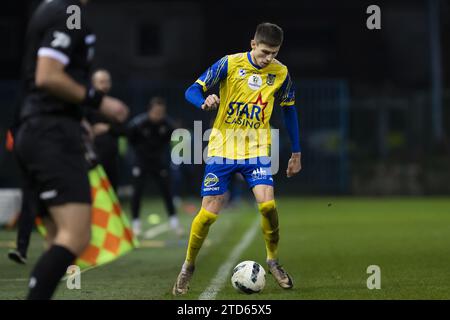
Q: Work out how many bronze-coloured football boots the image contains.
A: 2